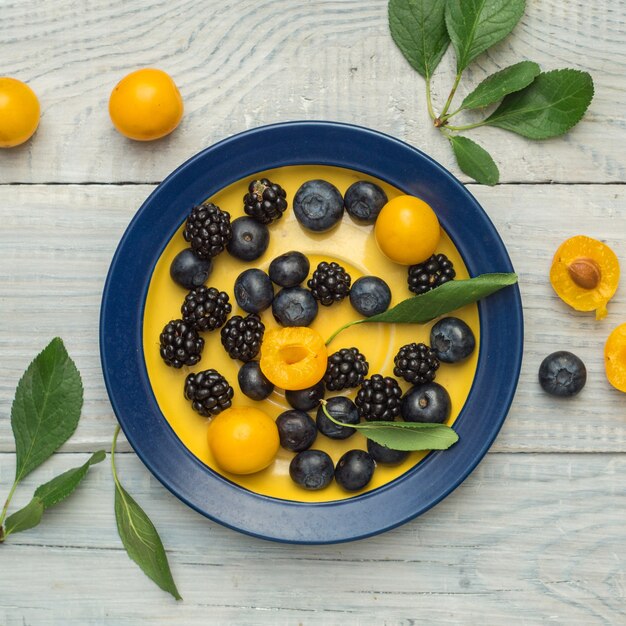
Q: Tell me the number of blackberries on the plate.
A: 11